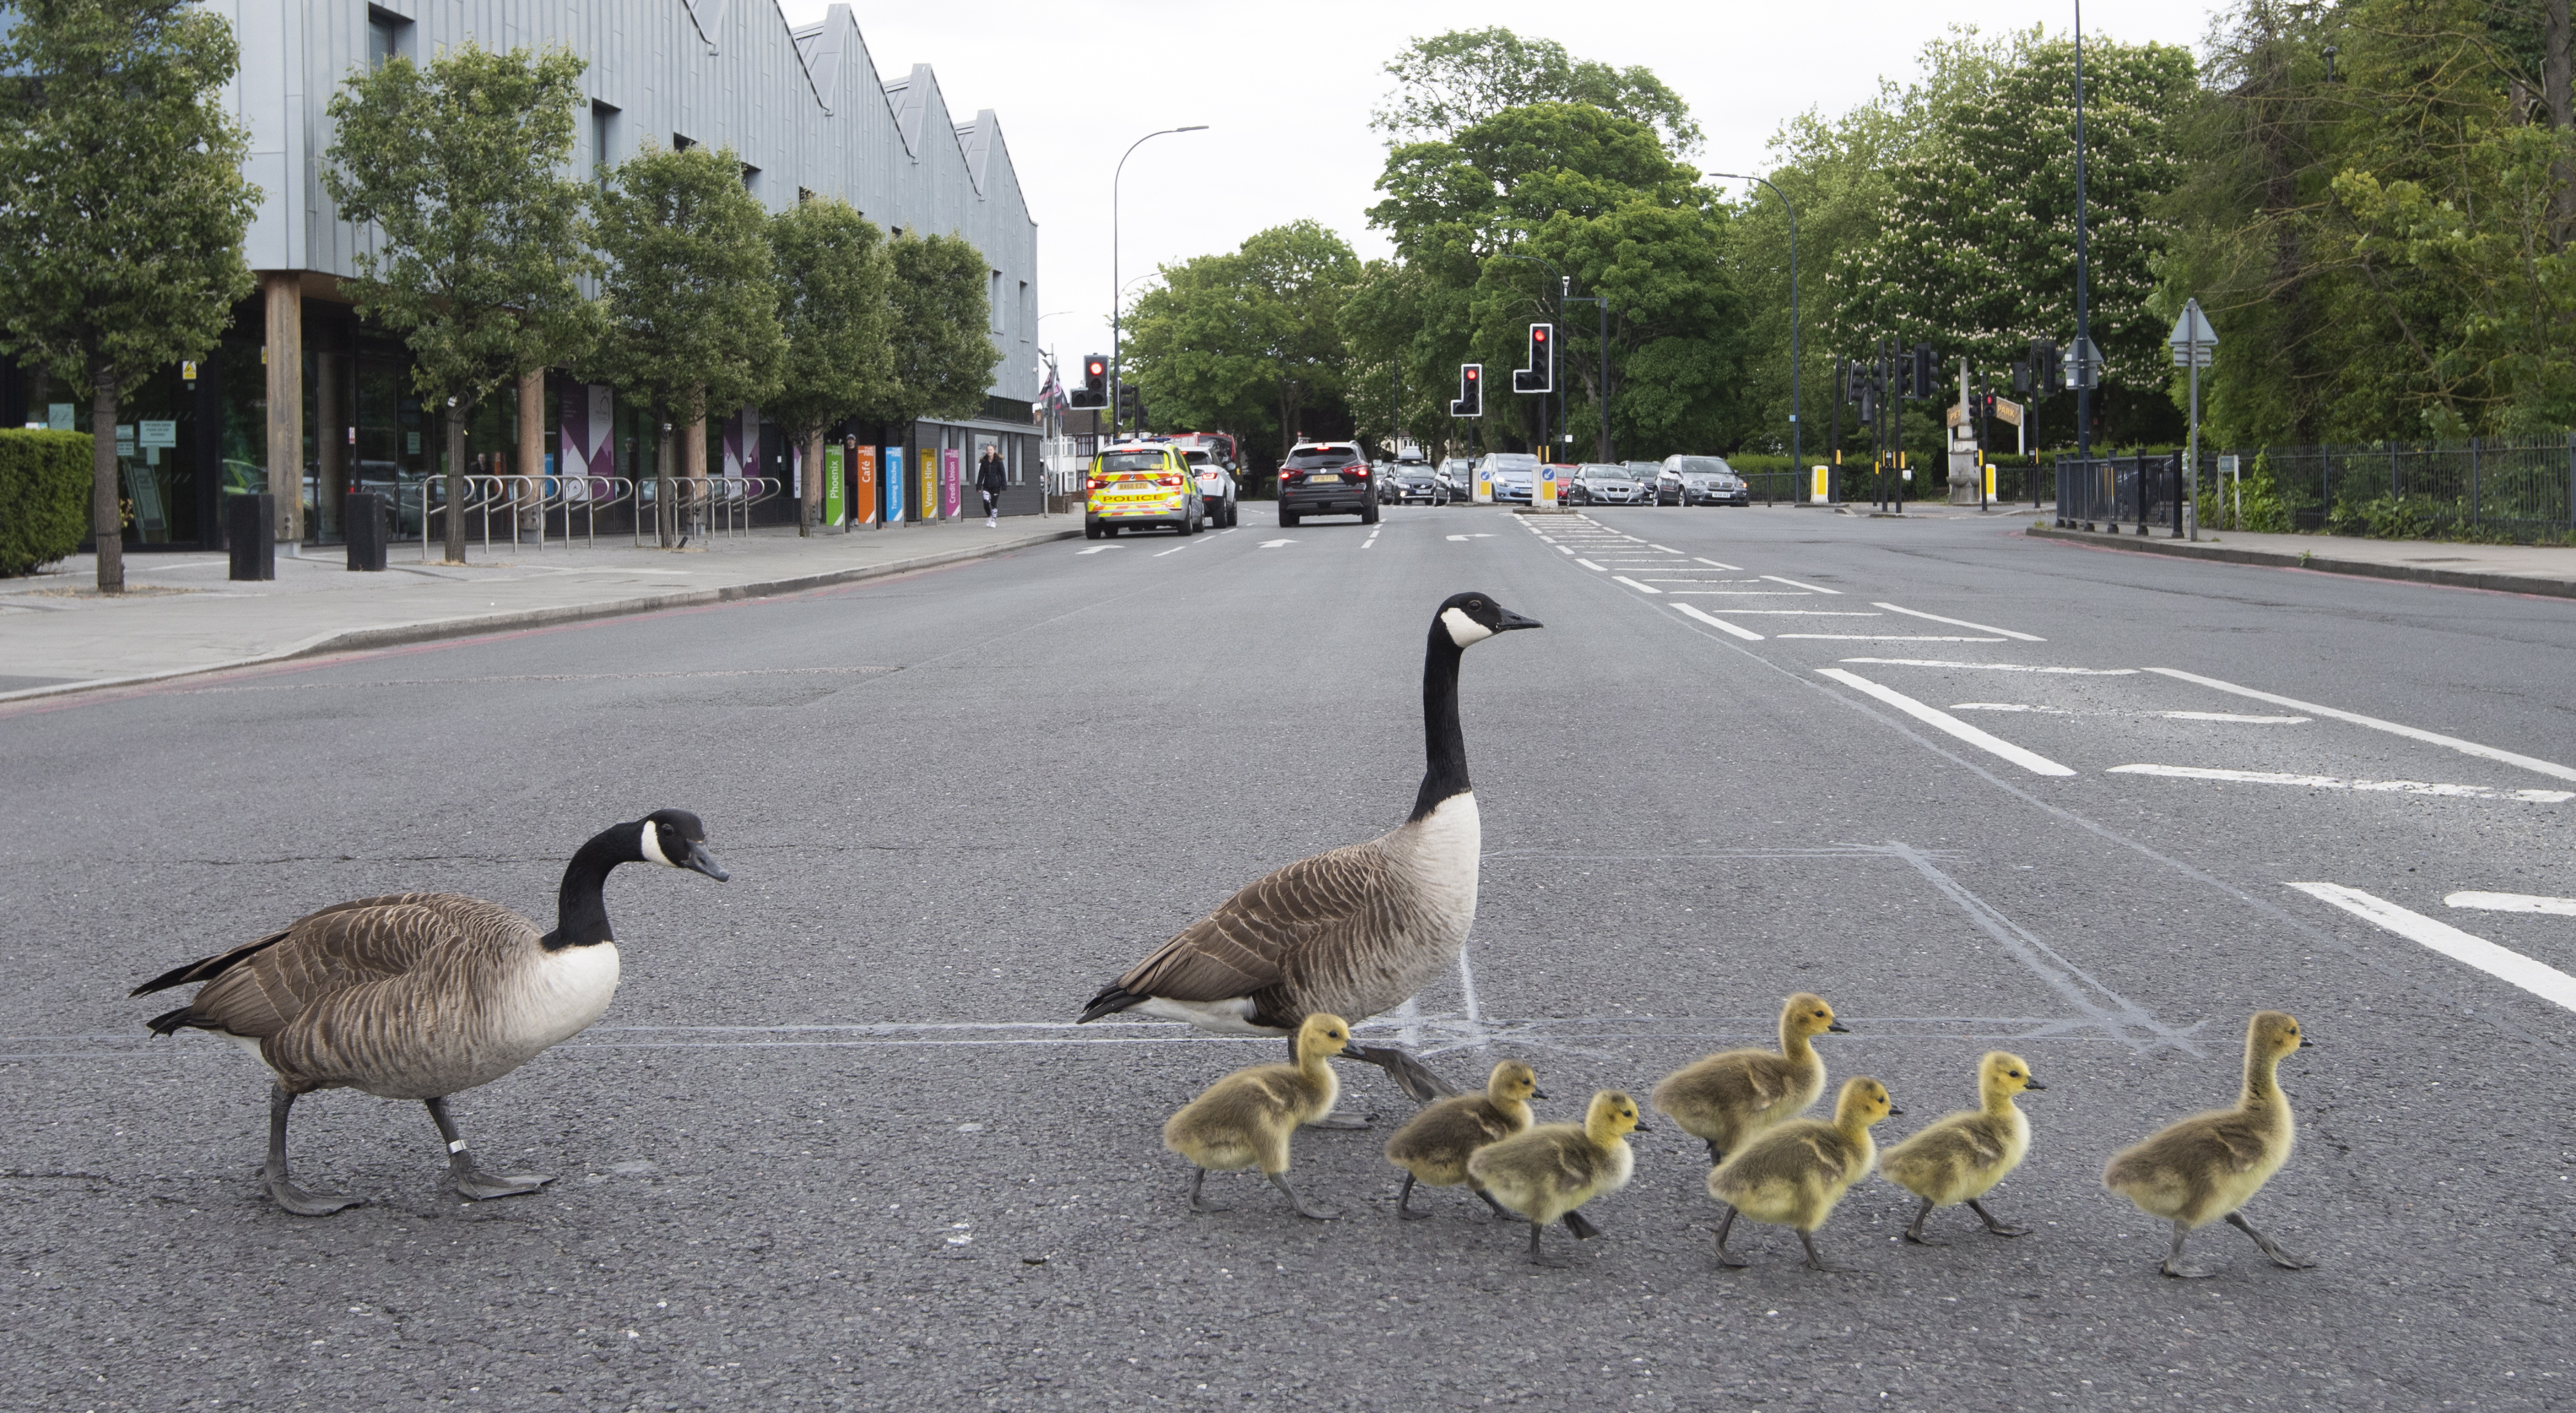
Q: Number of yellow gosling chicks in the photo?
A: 7